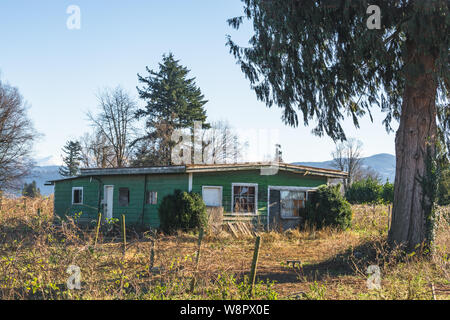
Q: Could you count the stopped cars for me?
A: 0